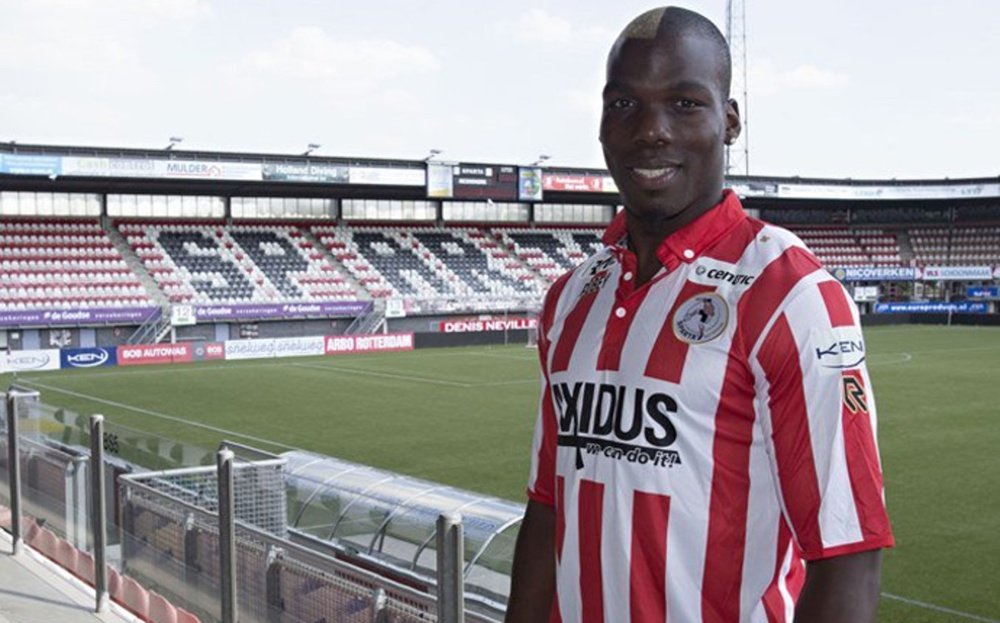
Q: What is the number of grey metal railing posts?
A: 4